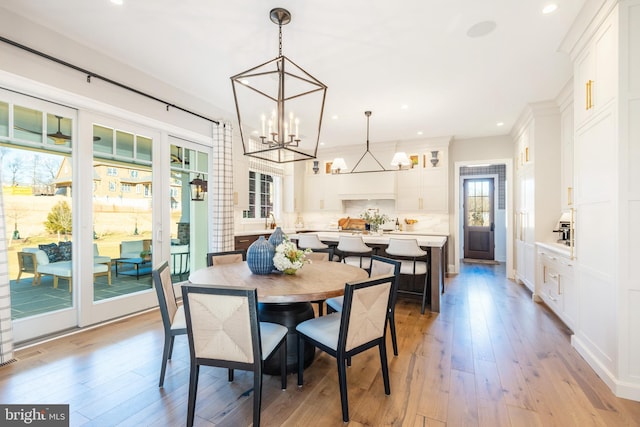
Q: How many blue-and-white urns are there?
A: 2